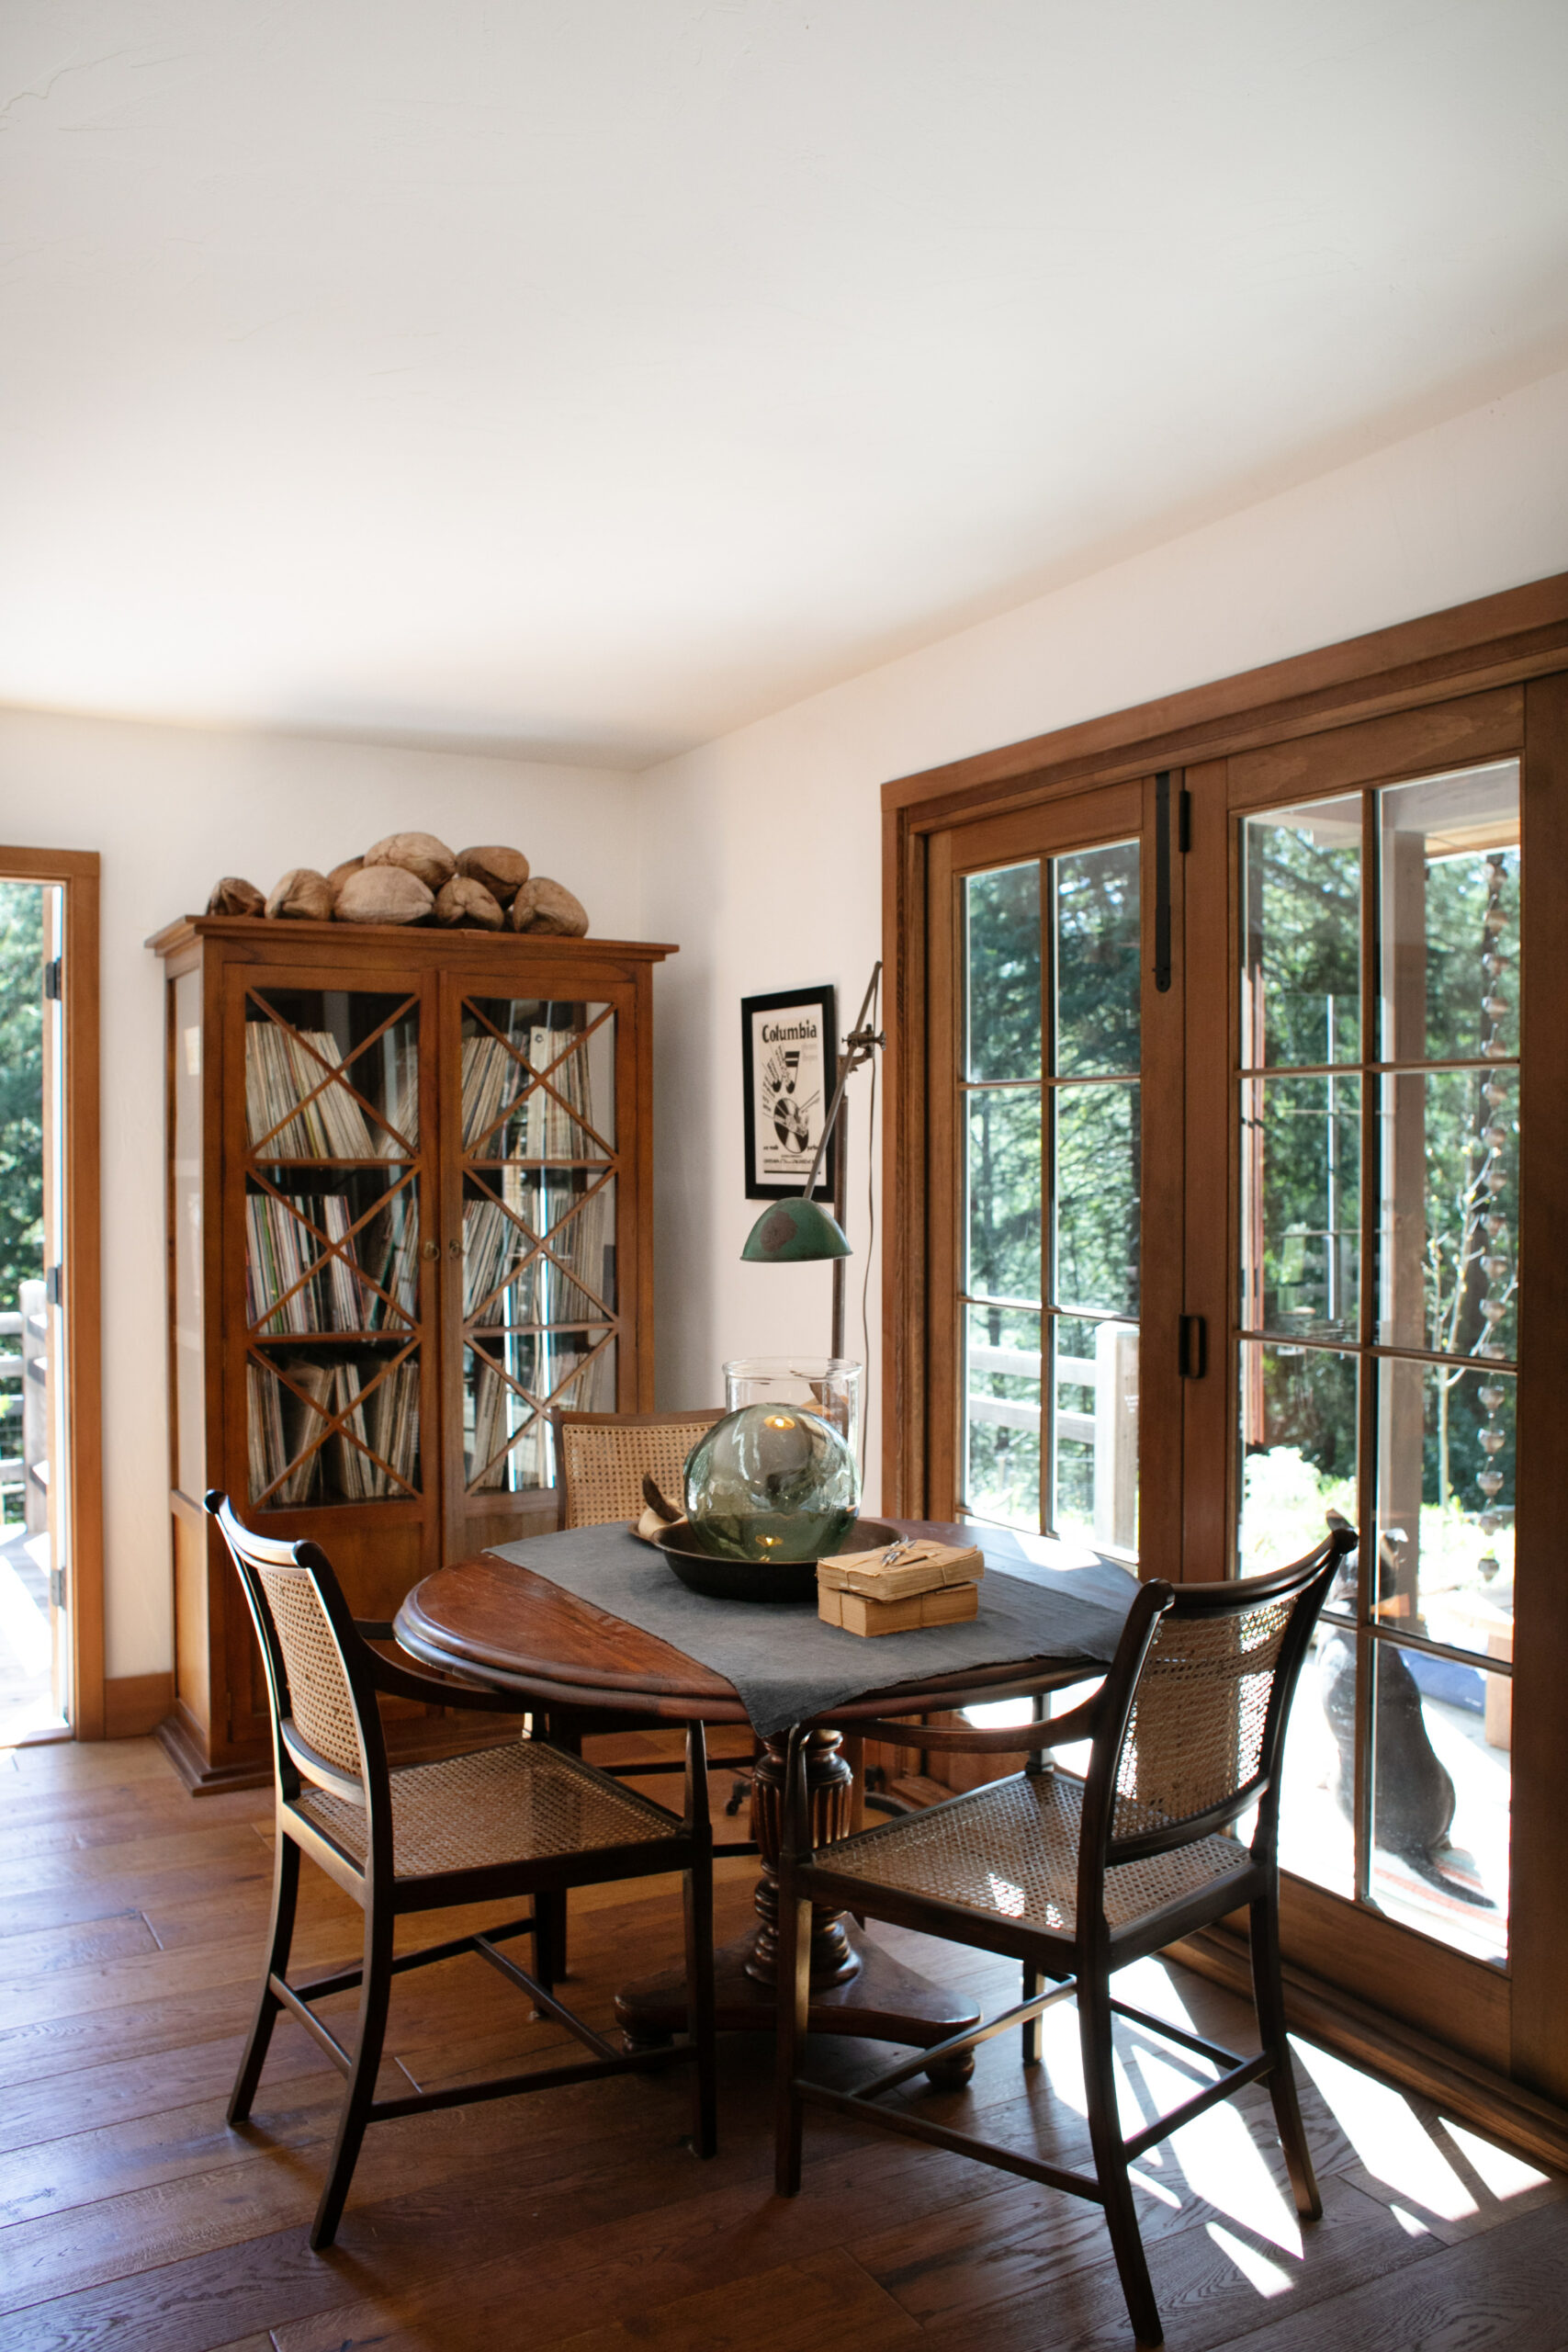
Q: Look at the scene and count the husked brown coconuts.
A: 8